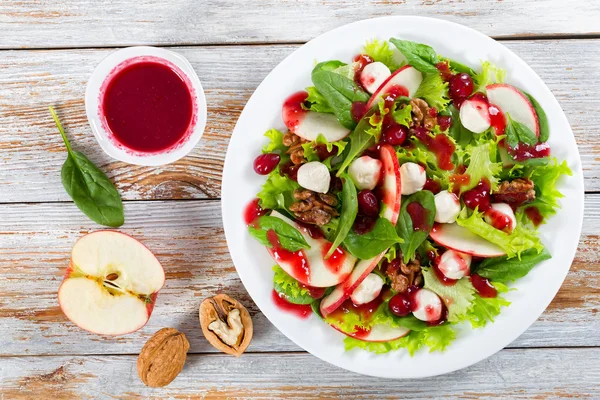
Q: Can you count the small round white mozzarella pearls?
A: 10